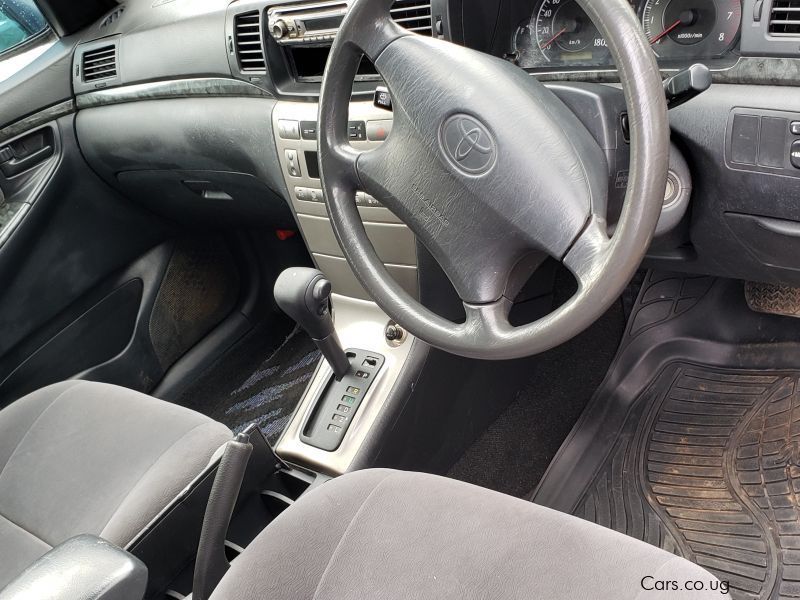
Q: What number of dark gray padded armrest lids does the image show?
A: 1